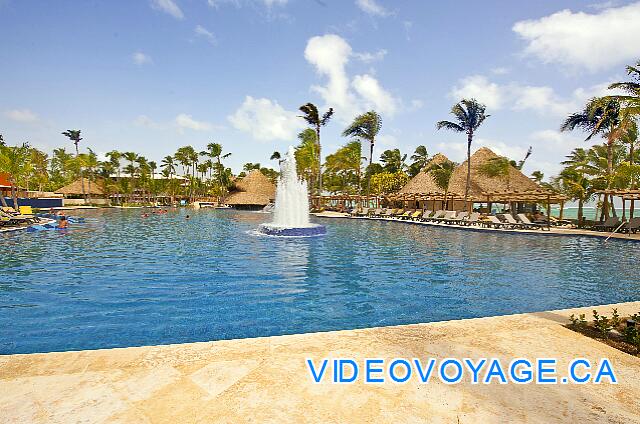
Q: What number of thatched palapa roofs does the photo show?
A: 4